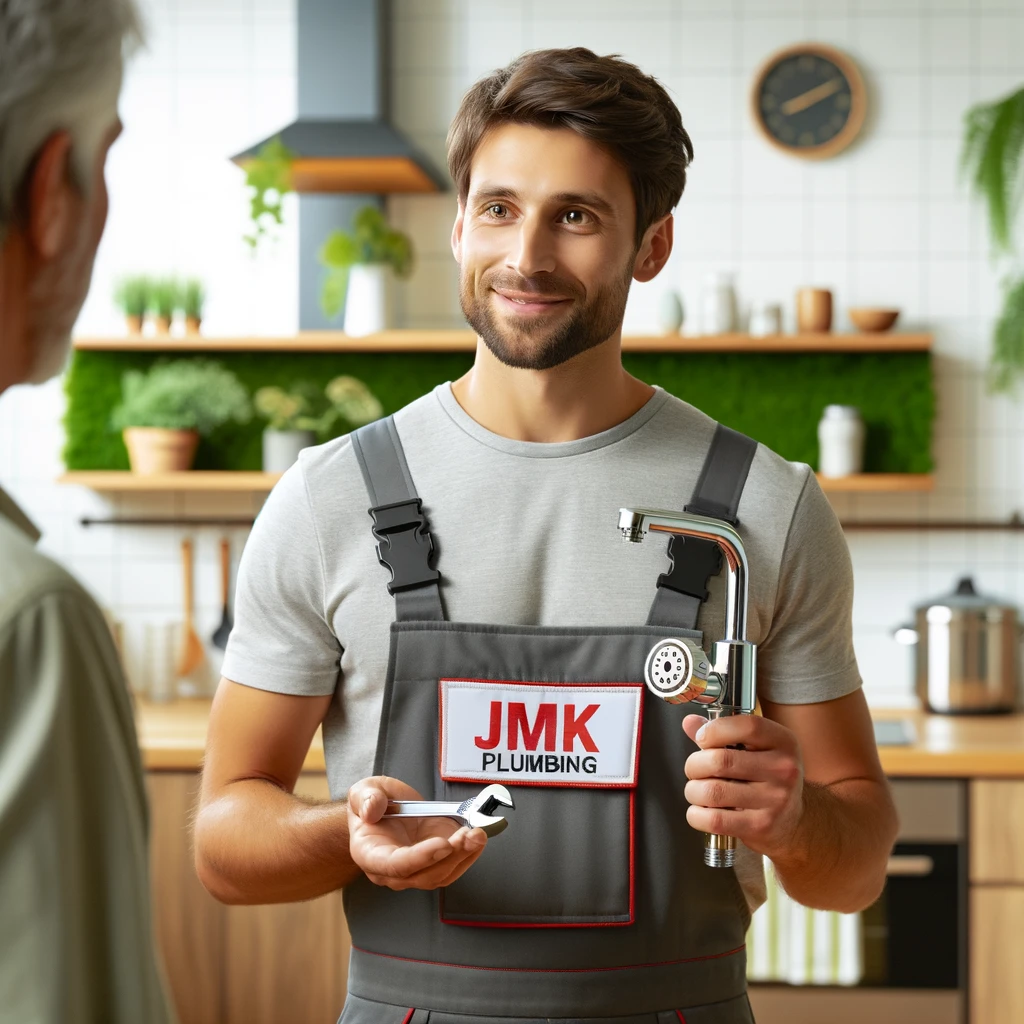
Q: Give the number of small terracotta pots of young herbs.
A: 3